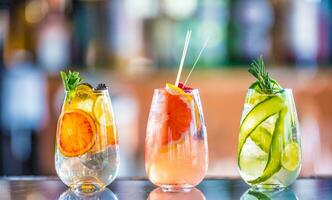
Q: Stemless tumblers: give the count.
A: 3